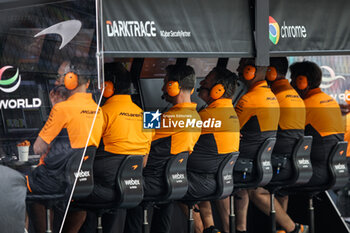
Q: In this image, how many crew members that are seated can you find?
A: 7